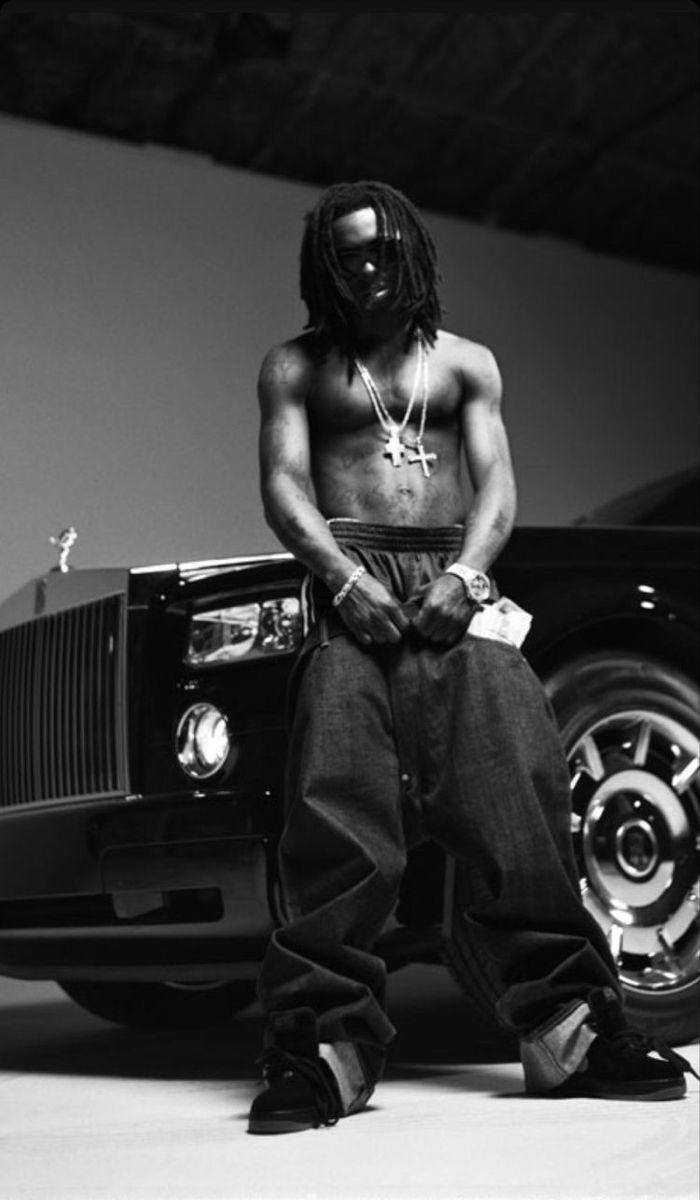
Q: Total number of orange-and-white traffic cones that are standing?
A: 0